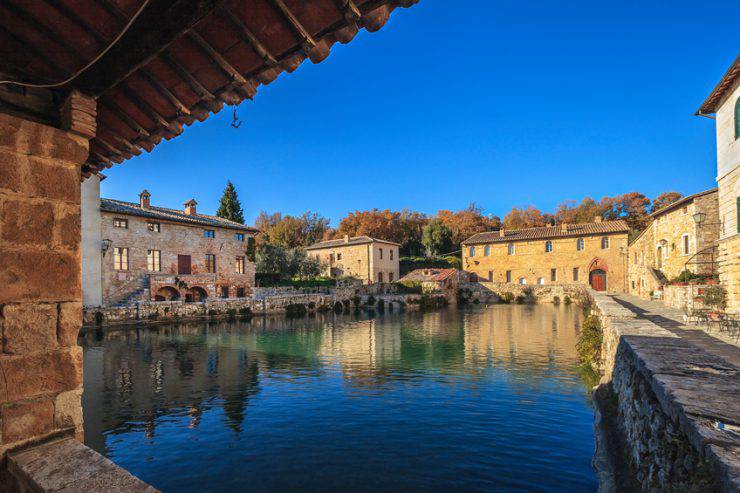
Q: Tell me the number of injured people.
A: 0